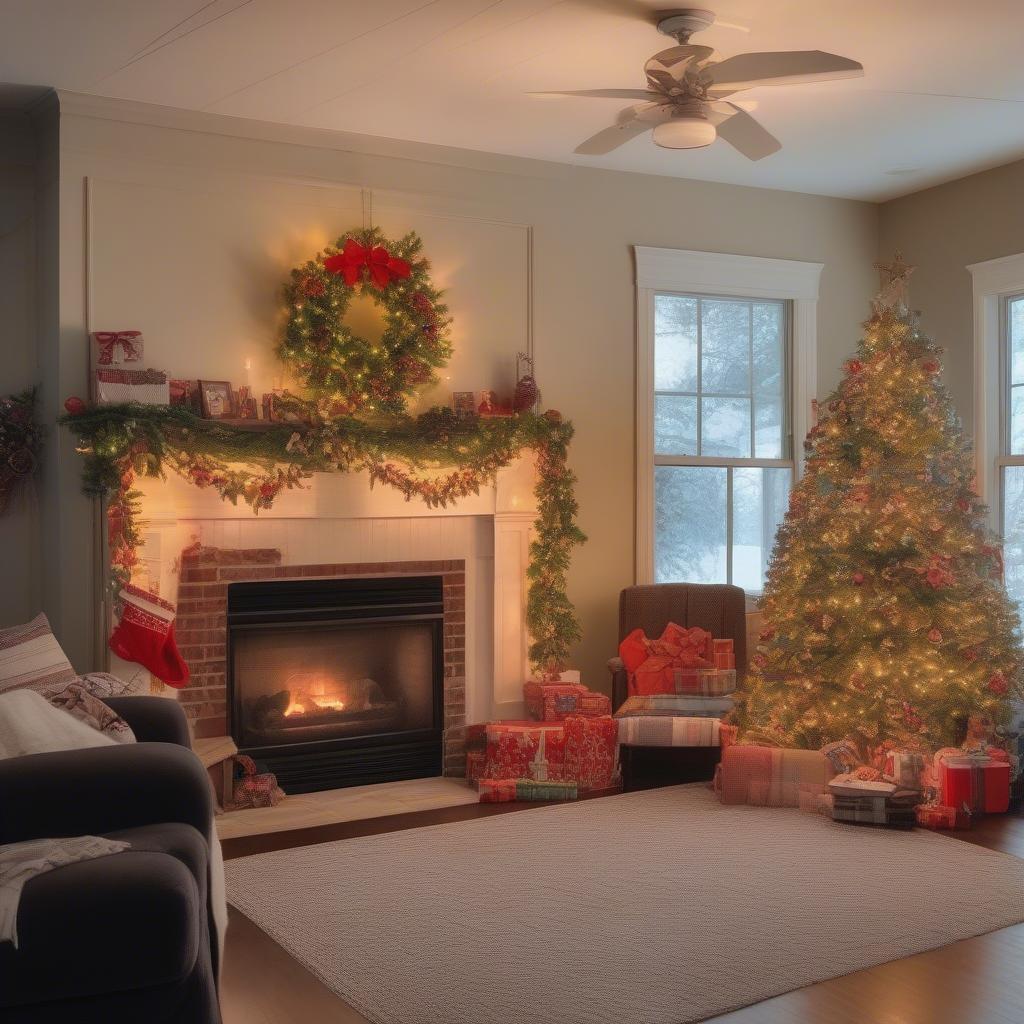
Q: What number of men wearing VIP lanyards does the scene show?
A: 0